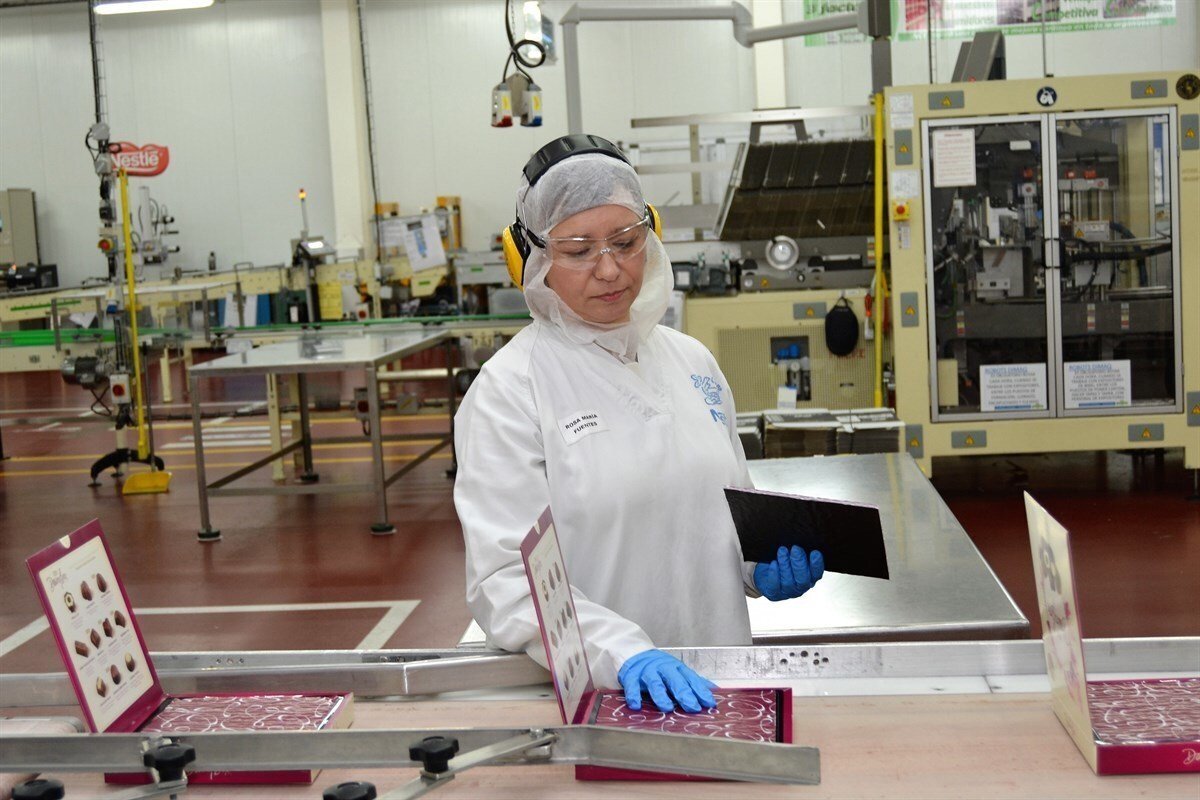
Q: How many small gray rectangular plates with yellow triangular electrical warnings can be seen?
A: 10